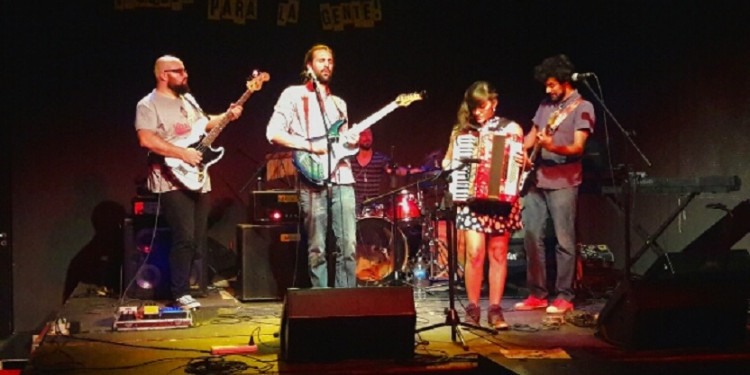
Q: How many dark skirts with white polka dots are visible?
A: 1